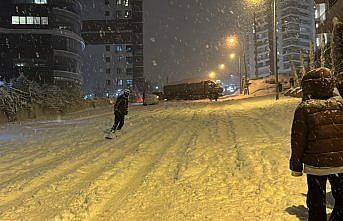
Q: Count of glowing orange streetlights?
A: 5